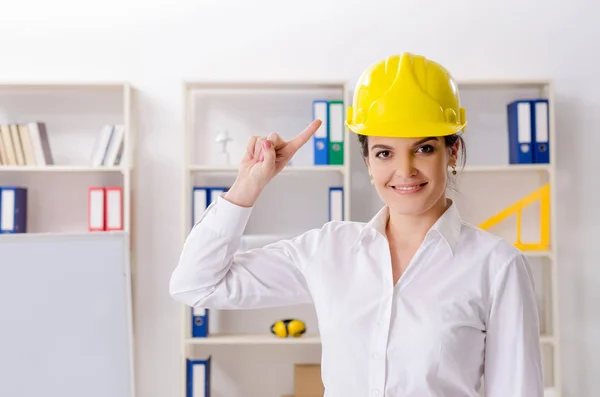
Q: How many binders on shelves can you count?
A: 12